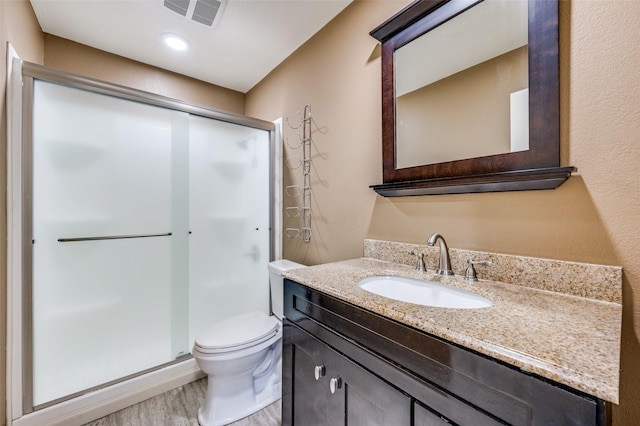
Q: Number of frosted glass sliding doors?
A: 2